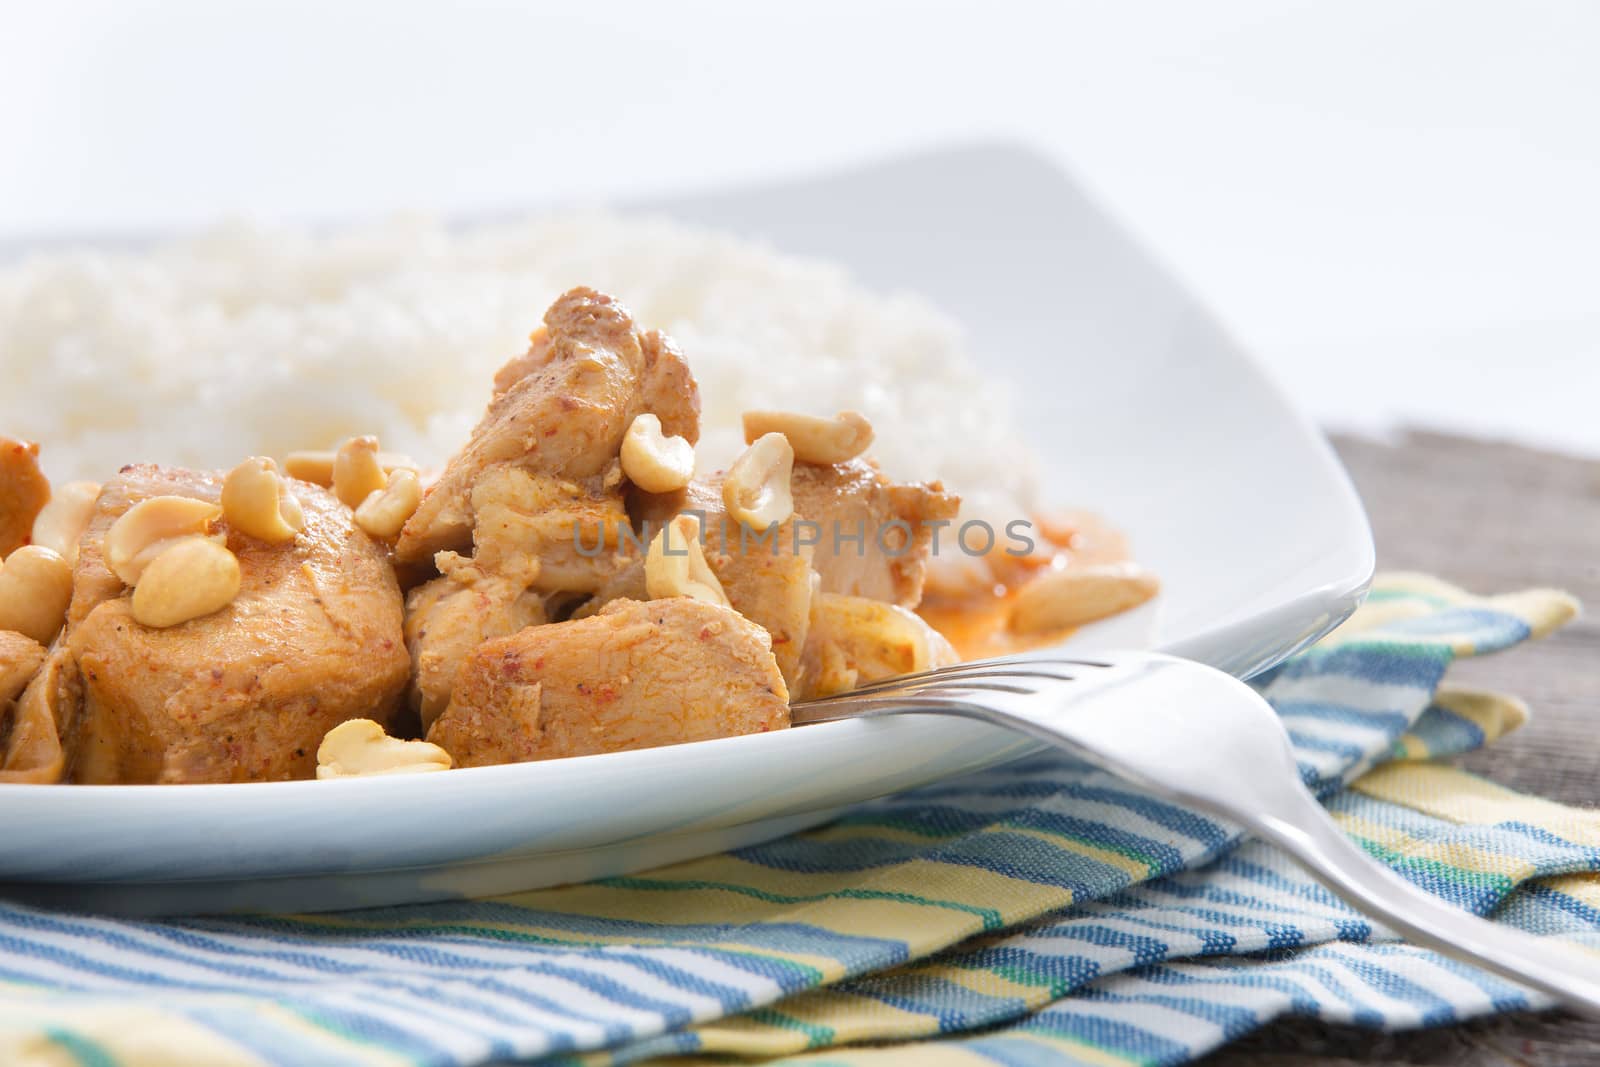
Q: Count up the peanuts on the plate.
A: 14